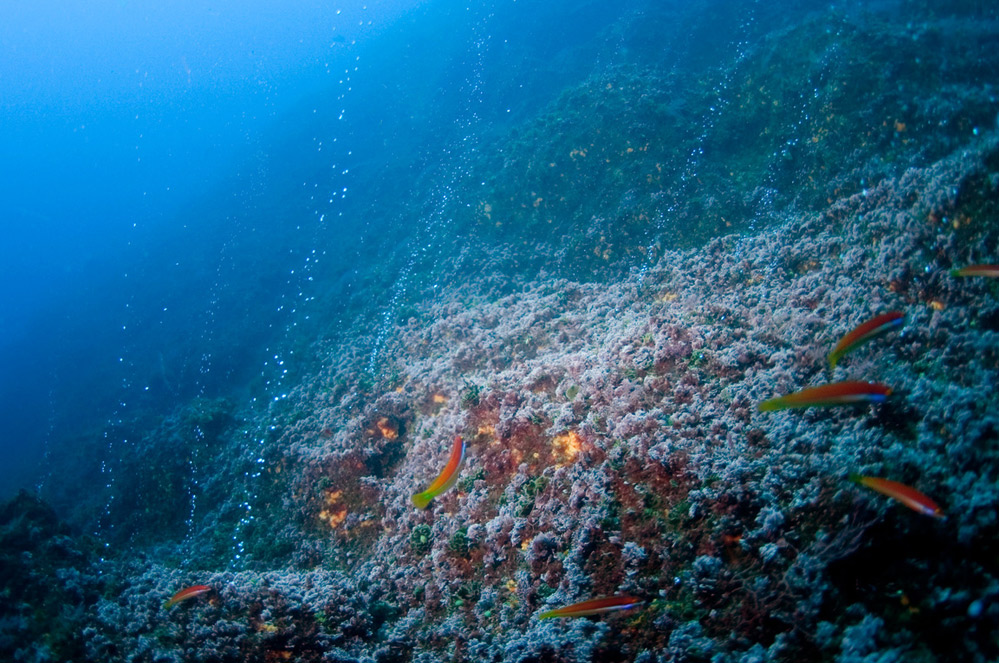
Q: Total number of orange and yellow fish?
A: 7